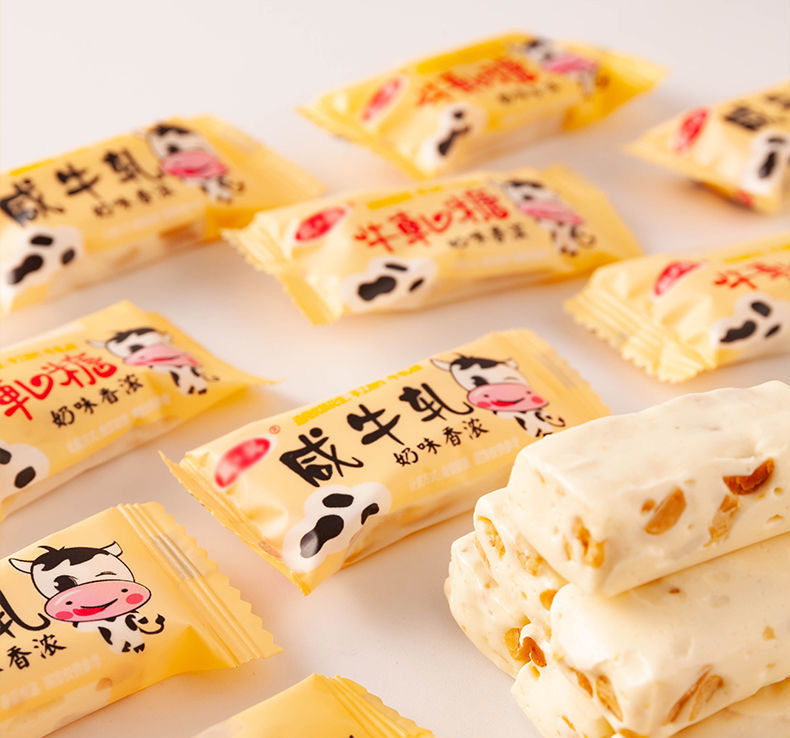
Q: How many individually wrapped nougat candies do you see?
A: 9